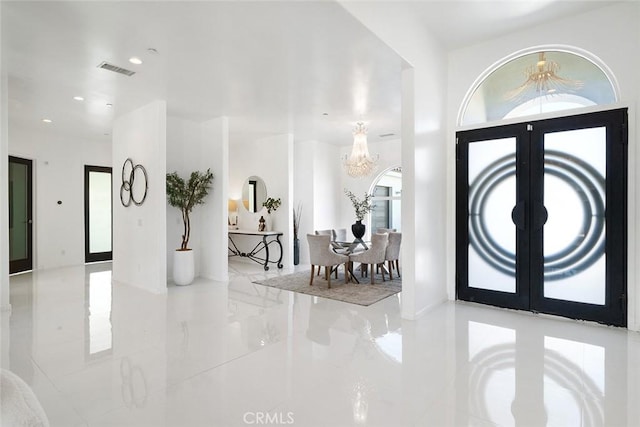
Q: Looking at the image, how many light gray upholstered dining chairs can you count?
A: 6